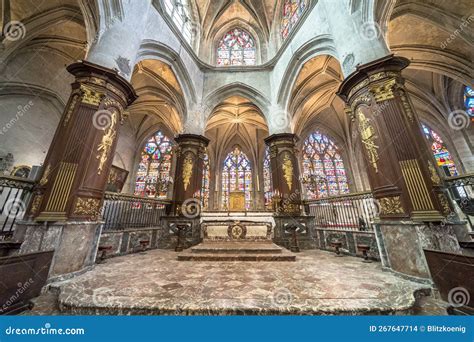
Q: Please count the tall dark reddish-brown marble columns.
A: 4